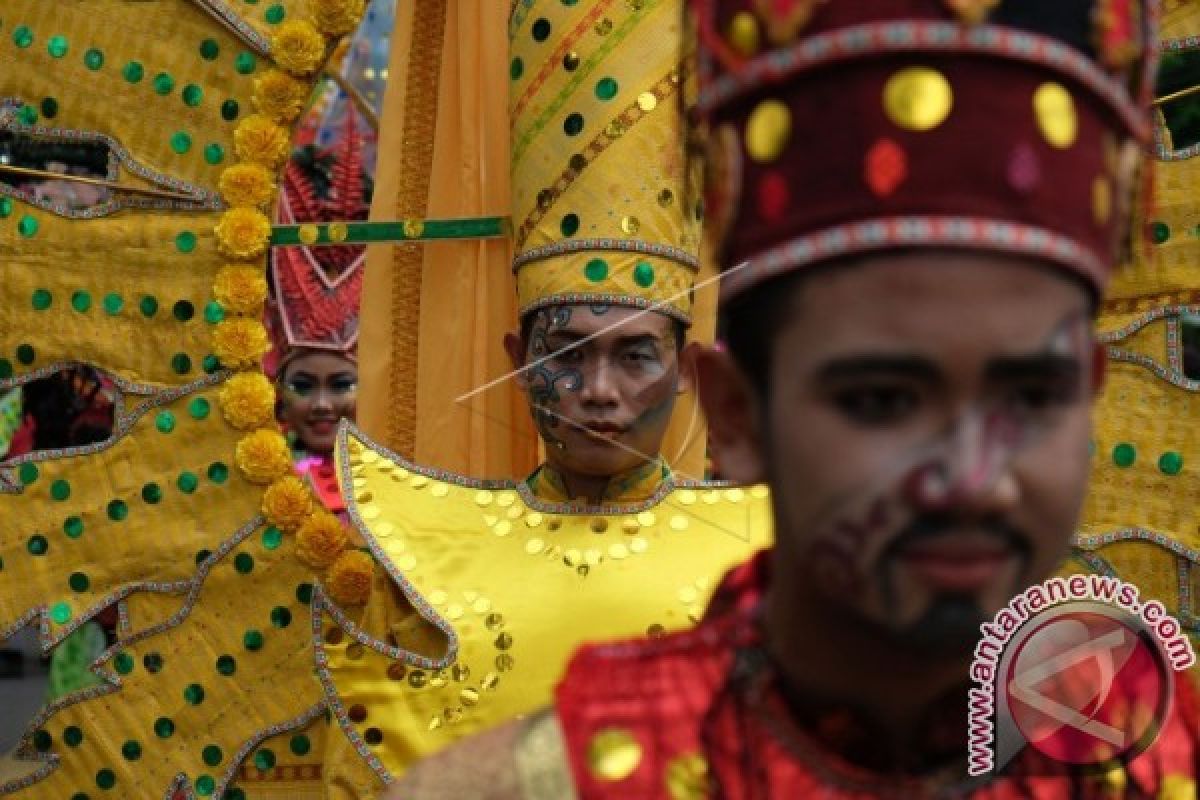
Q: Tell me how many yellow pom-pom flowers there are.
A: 13